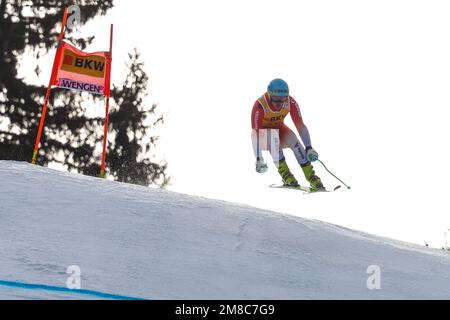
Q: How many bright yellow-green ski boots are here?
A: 2